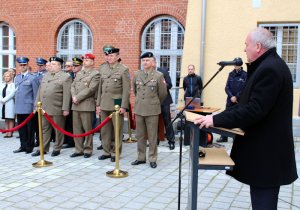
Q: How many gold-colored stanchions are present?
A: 3